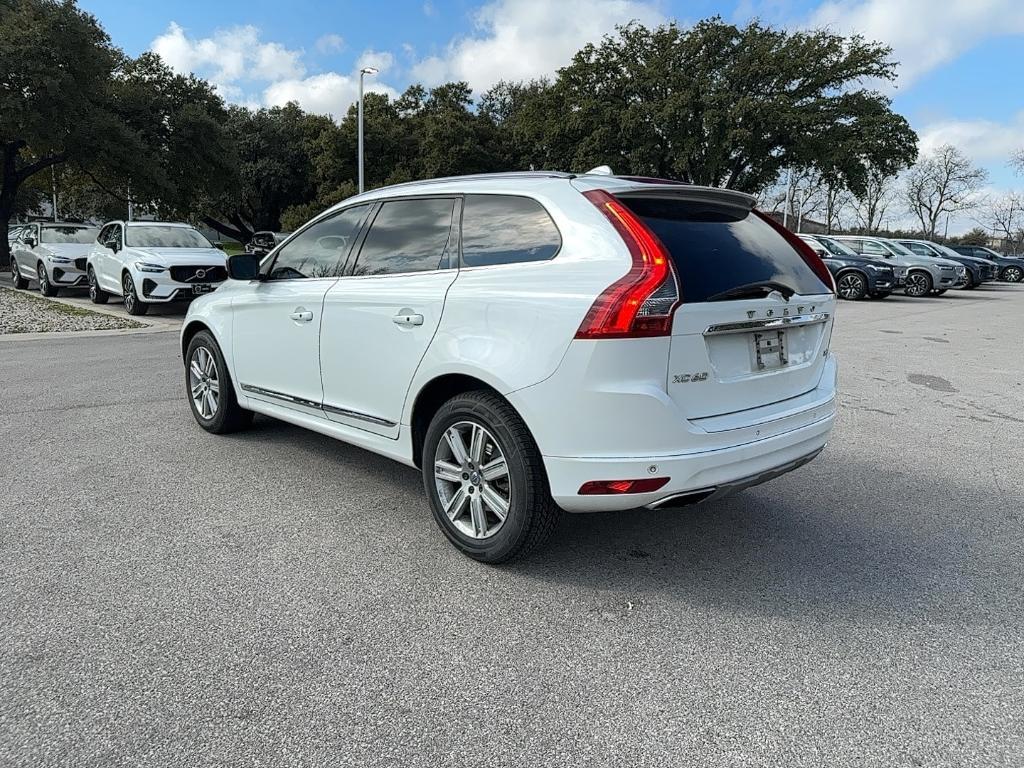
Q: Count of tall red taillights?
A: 2